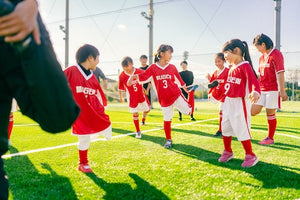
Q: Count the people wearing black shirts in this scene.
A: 2